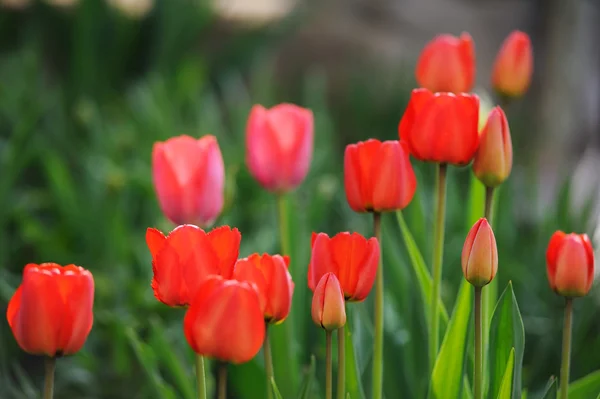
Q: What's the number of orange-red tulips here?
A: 13